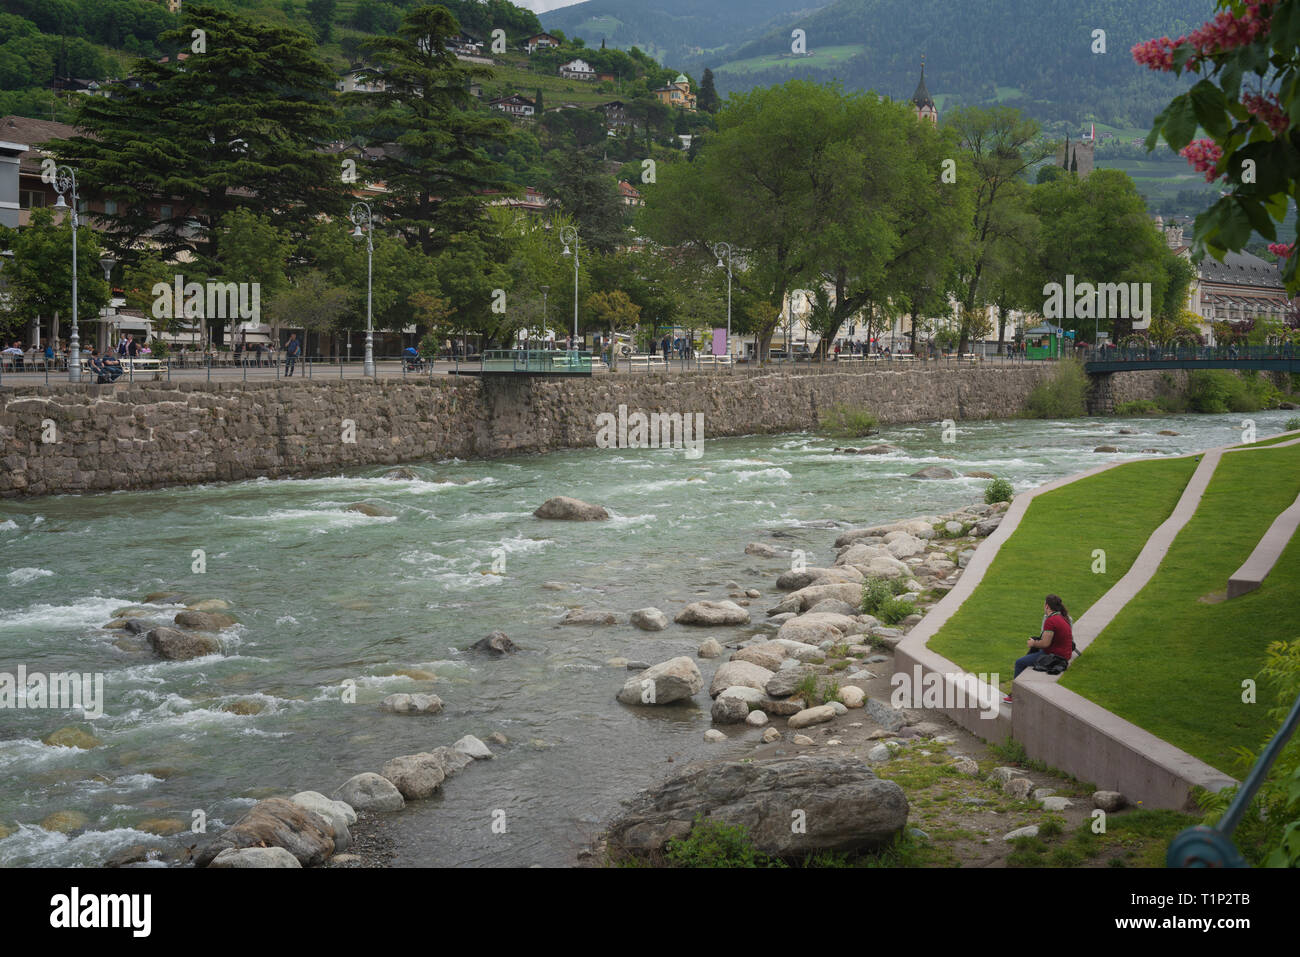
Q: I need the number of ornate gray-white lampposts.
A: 4